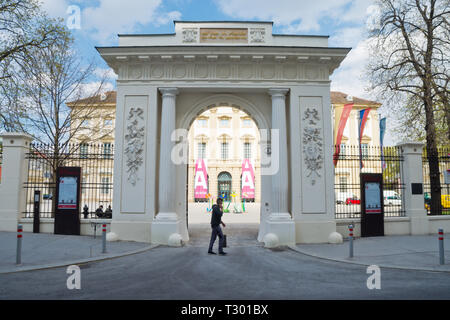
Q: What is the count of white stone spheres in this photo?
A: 4